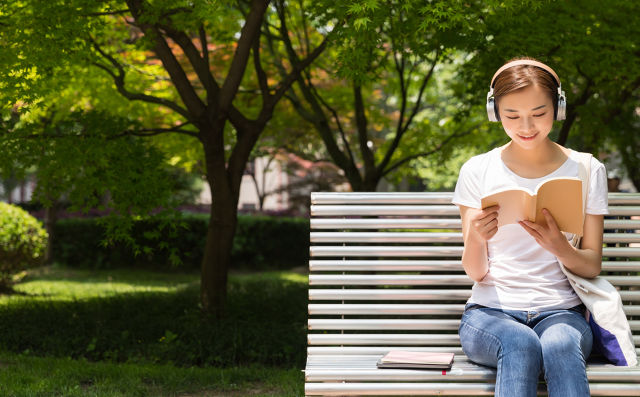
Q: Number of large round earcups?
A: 2